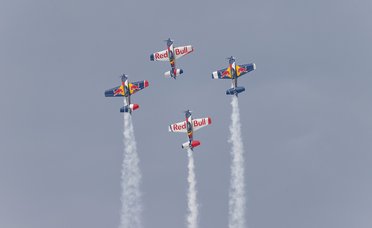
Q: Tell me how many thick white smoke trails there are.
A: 3